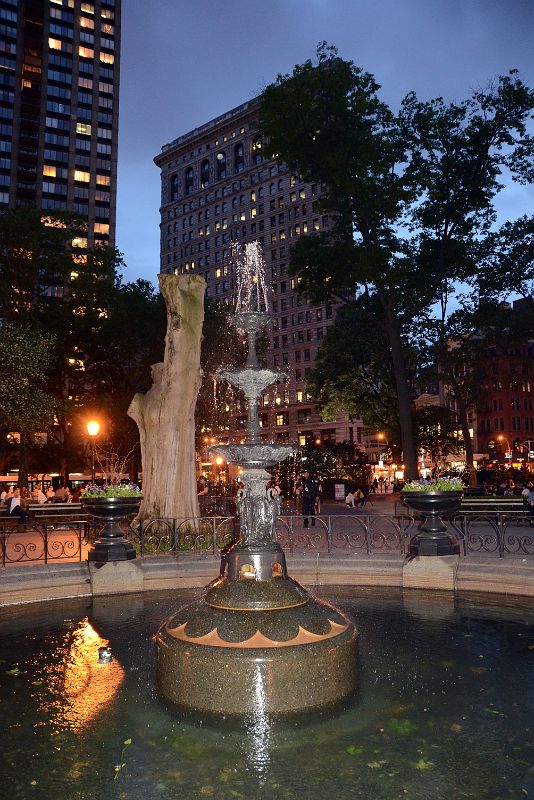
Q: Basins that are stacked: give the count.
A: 3